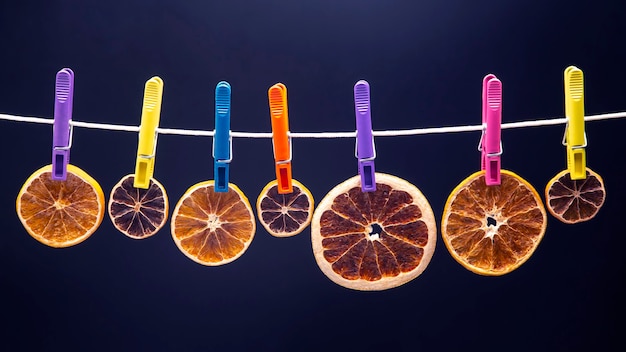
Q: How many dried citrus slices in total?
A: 7